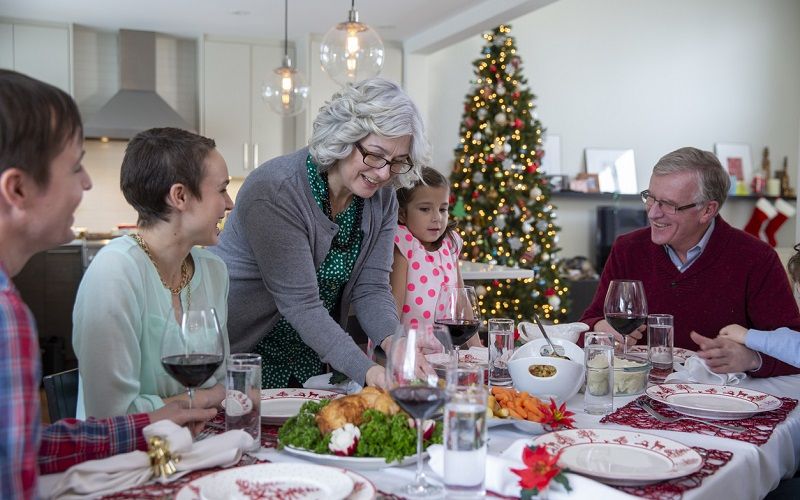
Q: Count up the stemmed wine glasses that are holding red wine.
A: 4